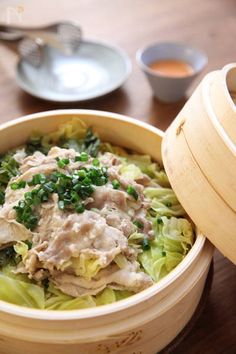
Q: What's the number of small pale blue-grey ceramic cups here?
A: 1